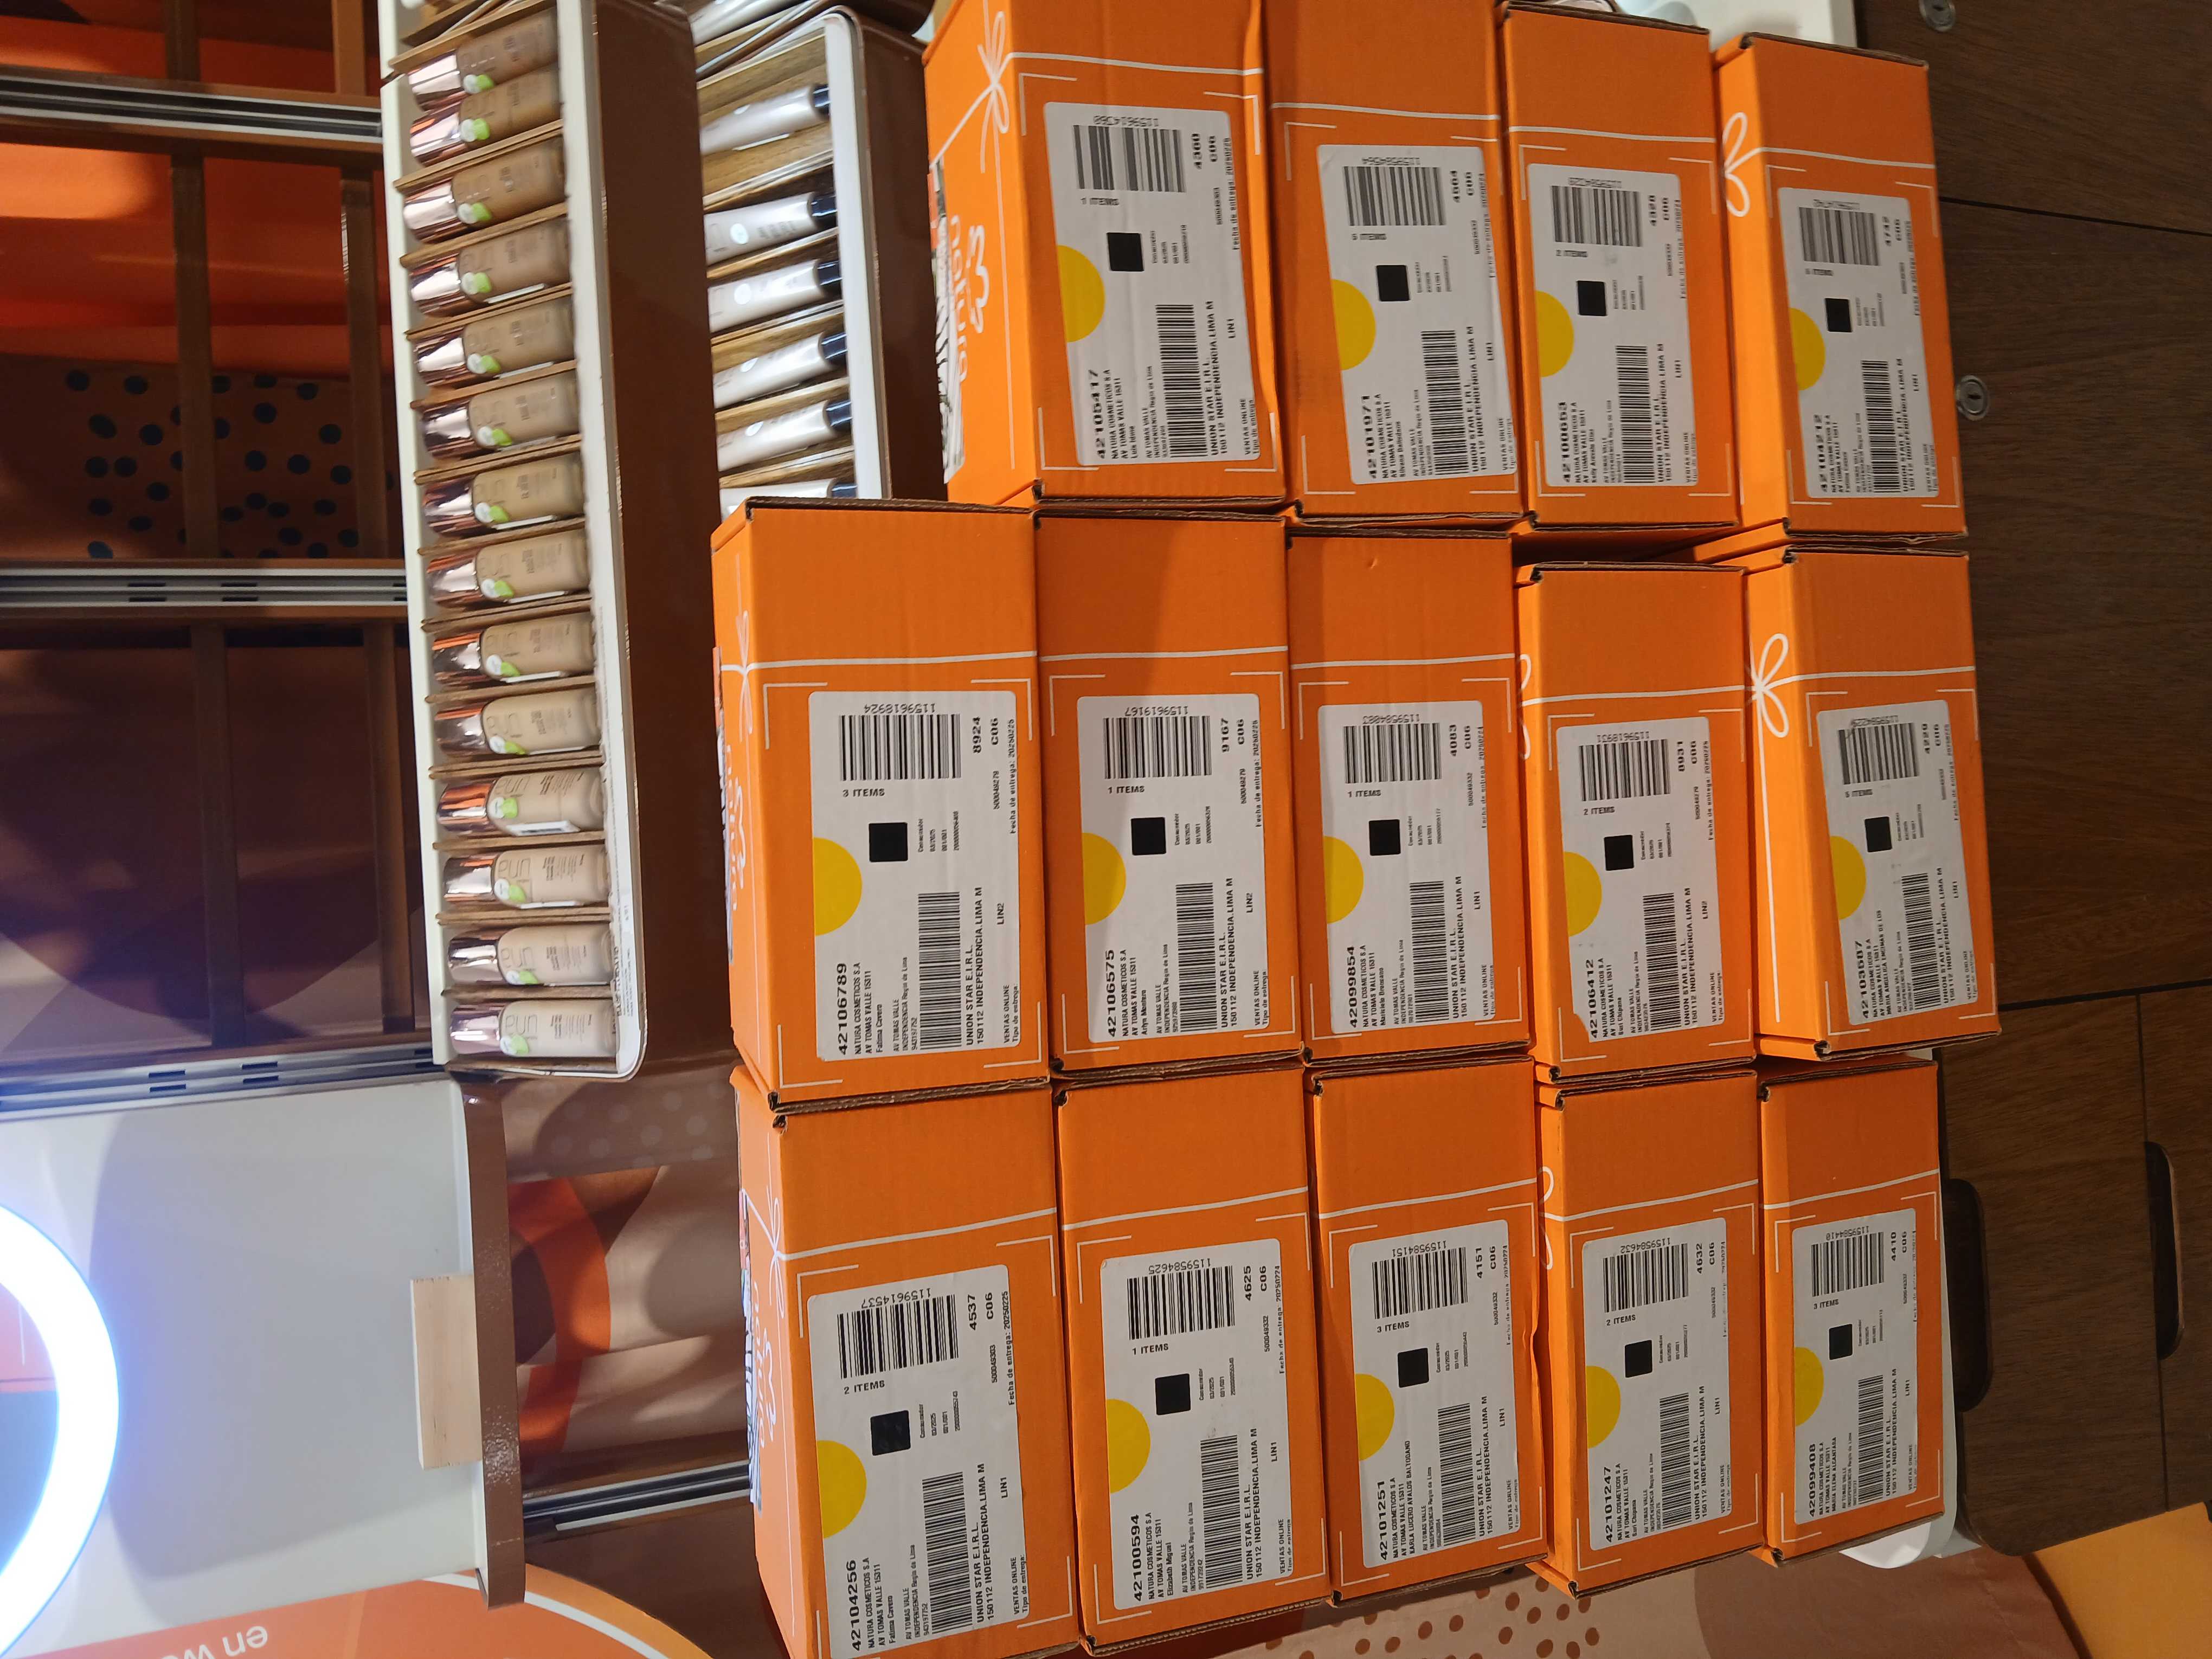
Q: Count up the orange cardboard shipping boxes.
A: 14